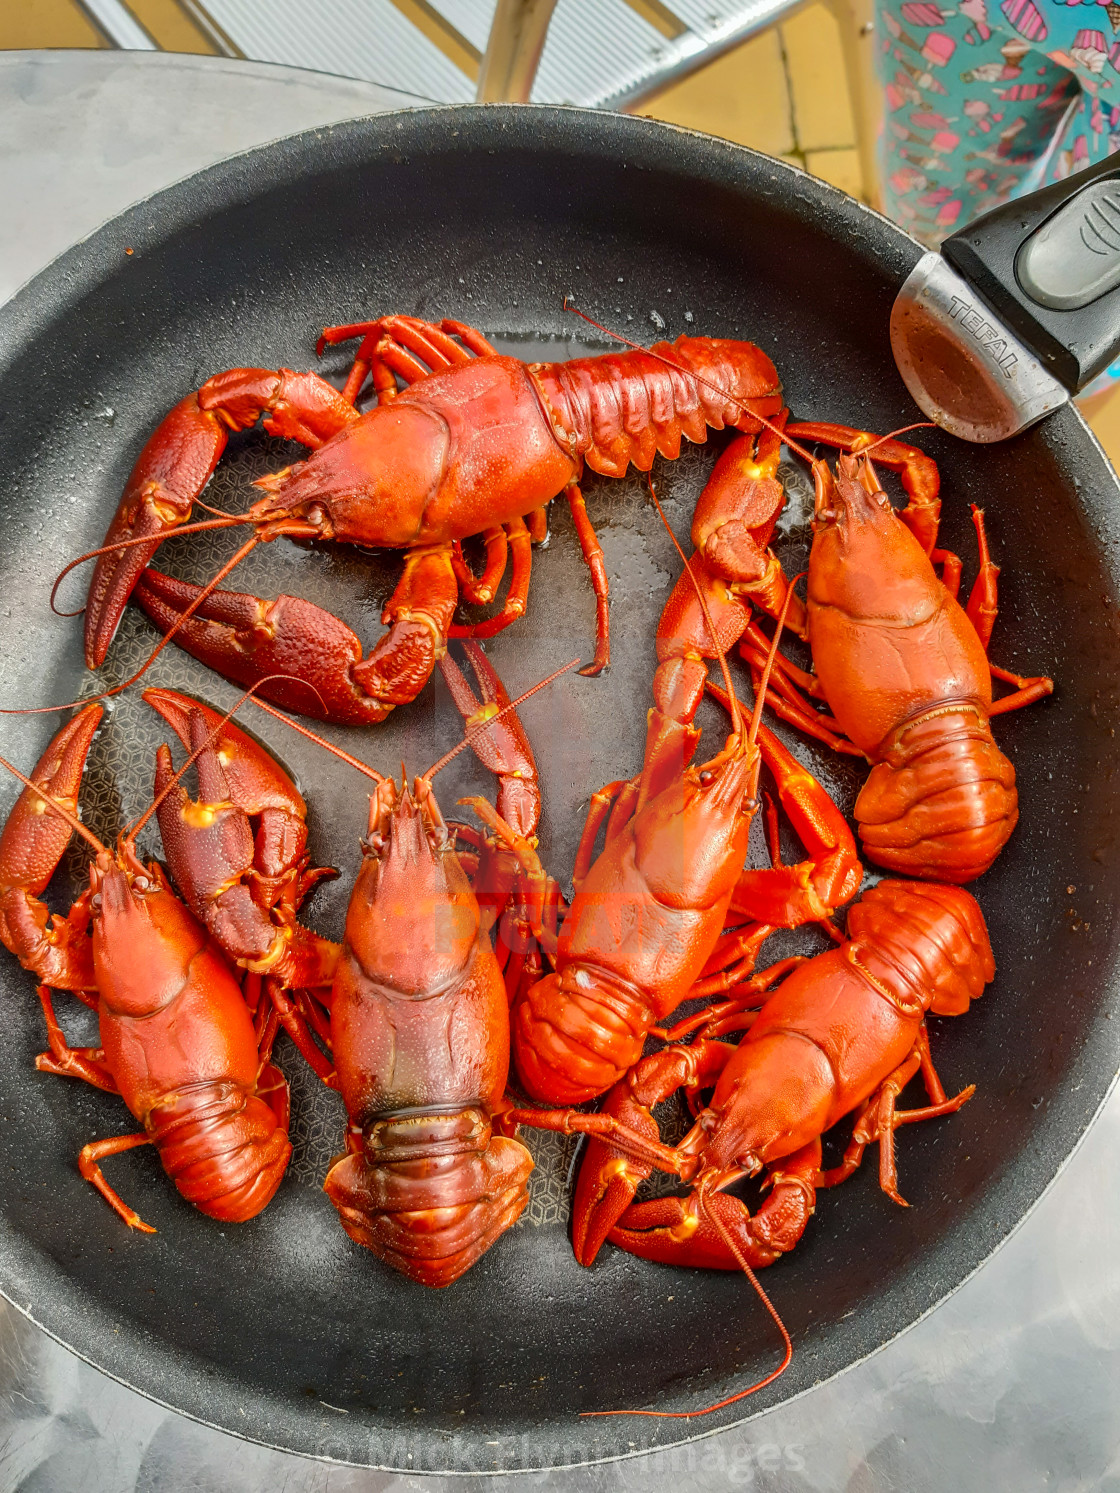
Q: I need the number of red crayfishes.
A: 6